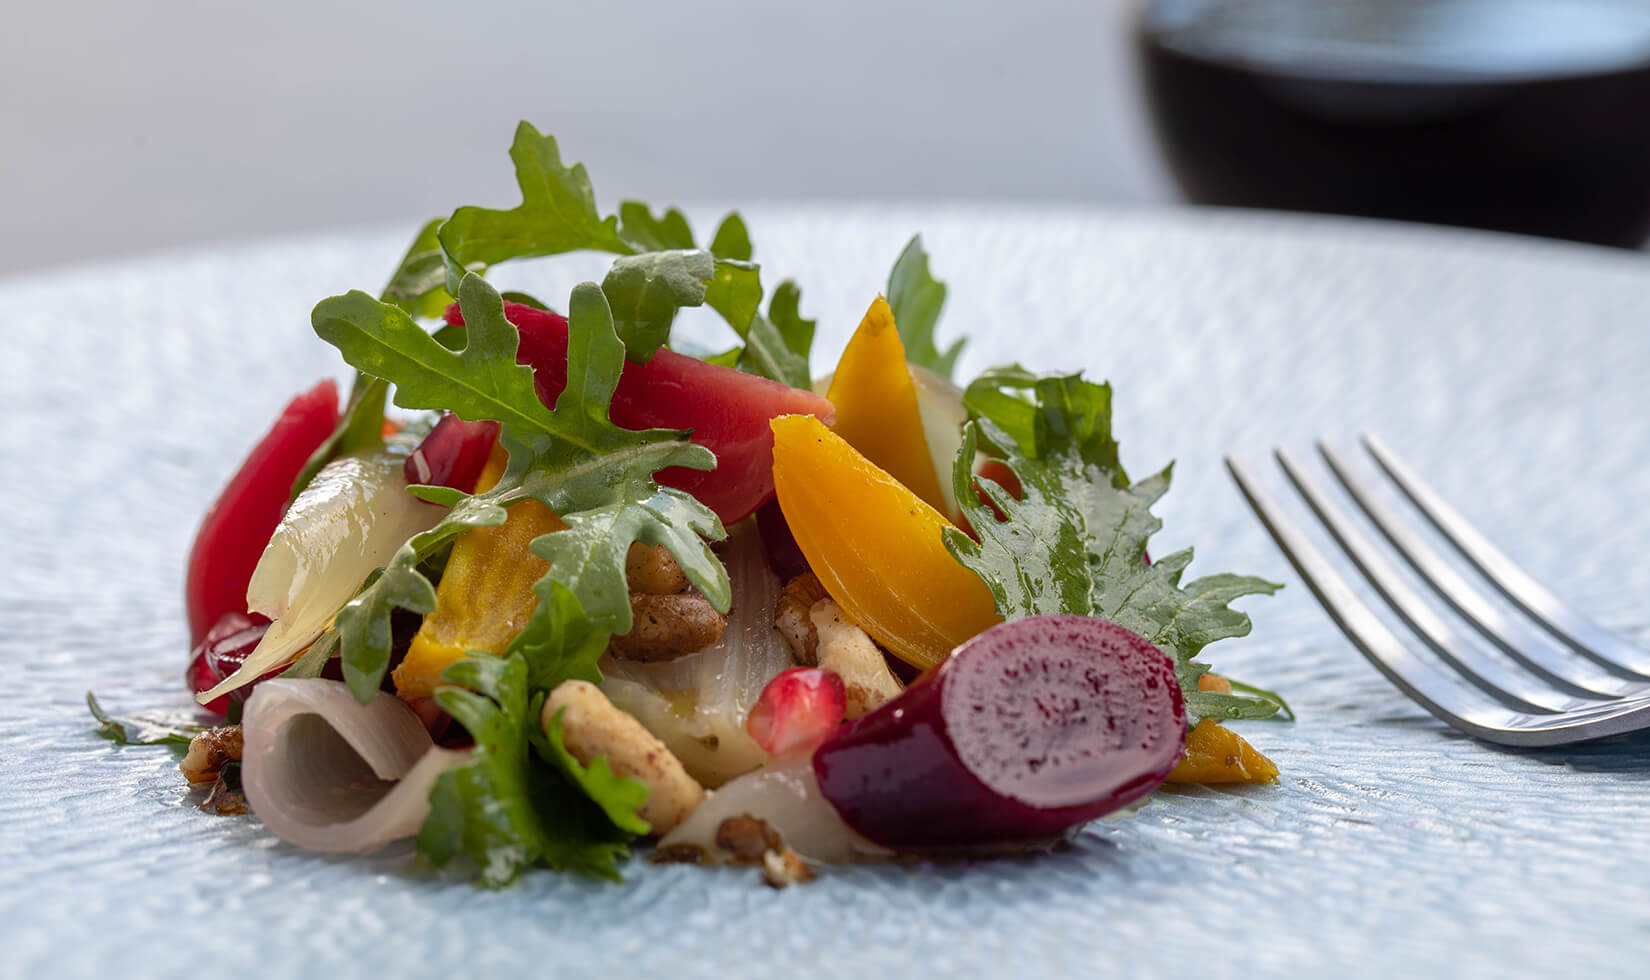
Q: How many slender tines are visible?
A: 4